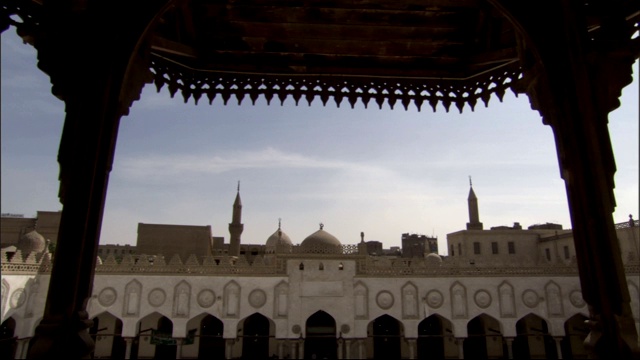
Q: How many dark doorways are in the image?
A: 11